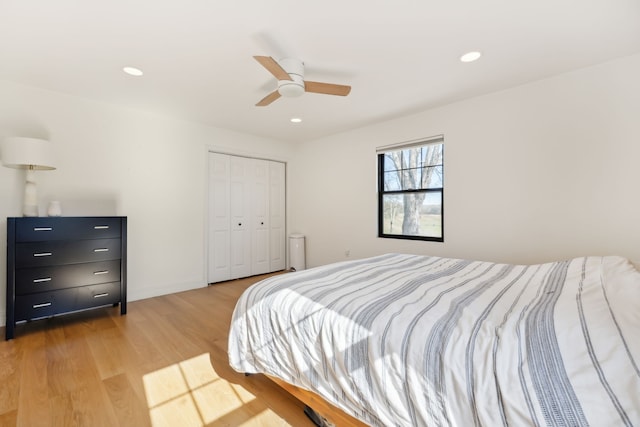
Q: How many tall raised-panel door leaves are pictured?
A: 4